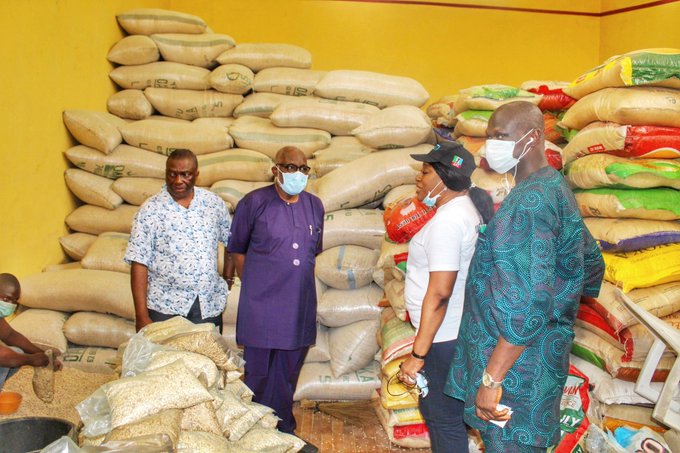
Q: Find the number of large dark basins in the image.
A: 1